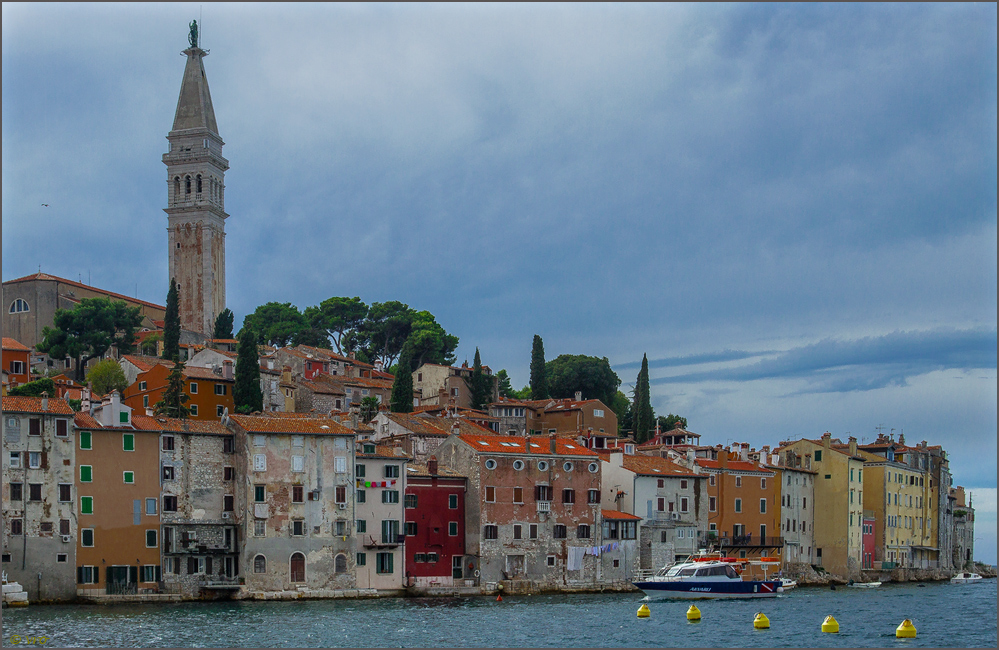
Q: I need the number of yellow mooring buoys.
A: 5